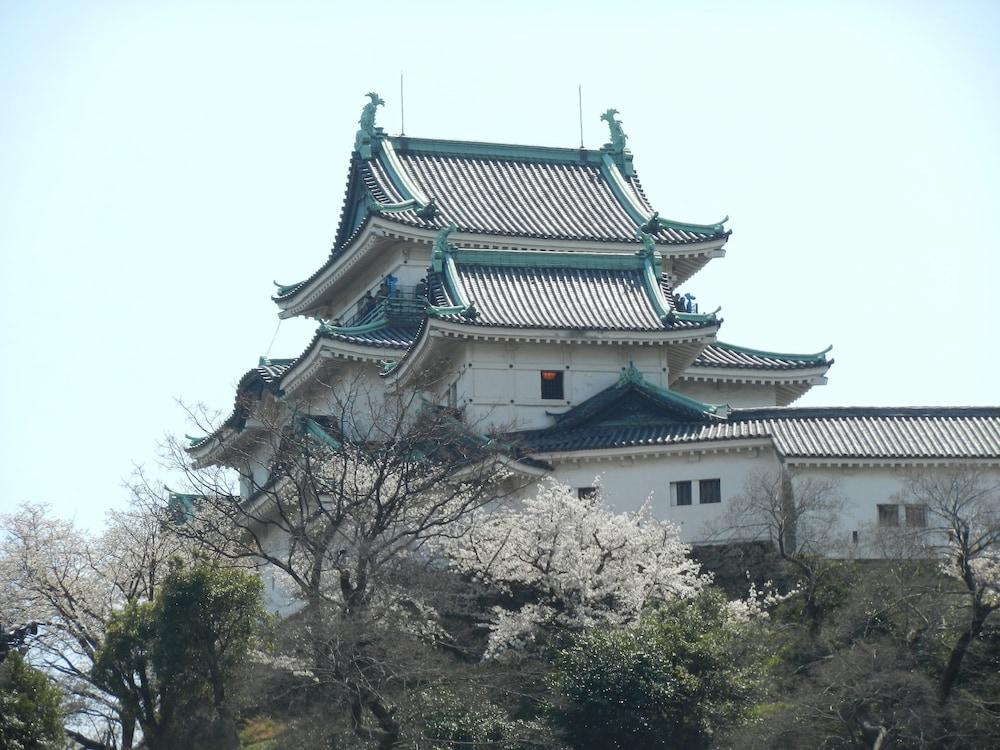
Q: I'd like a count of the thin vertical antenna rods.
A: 2